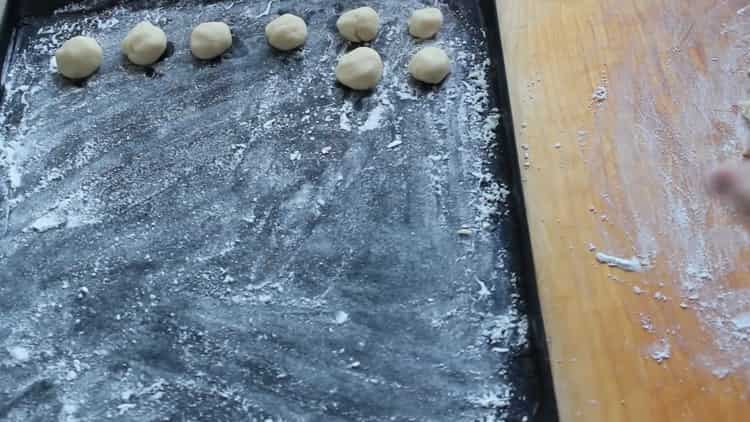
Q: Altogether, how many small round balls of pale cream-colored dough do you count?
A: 8